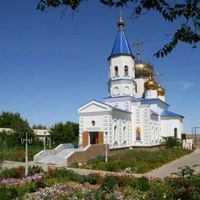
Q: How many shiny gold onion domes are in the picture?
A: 4